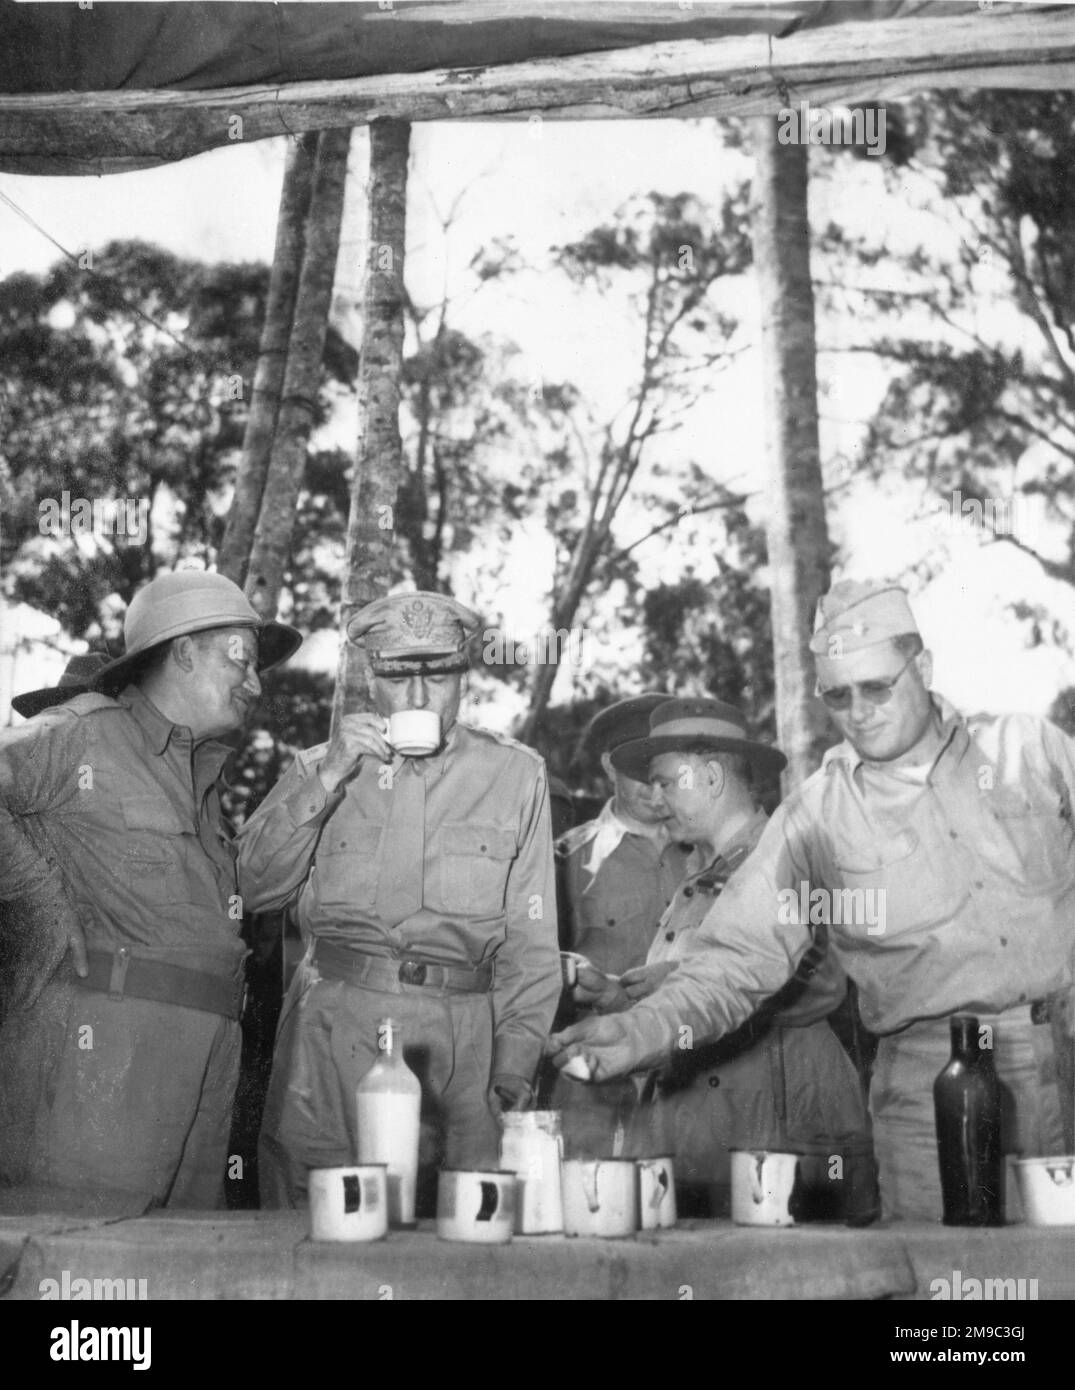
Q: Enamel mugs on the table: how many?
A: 6